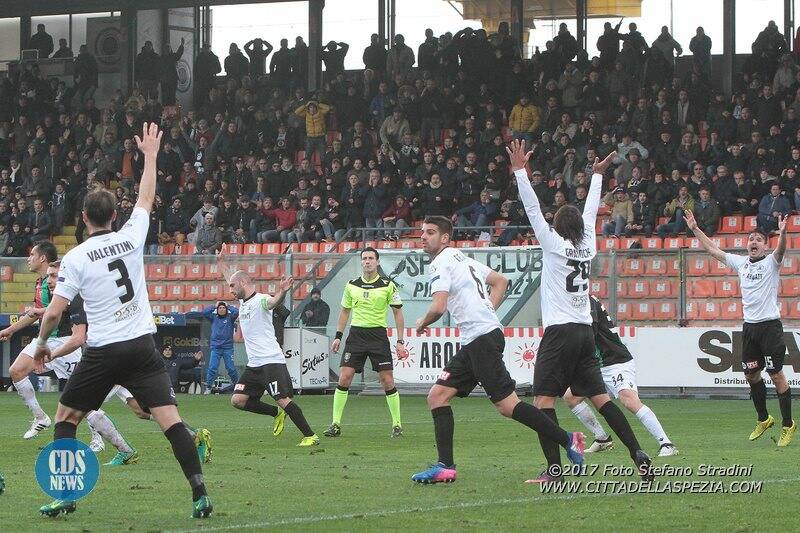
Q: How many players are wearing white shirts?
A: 5